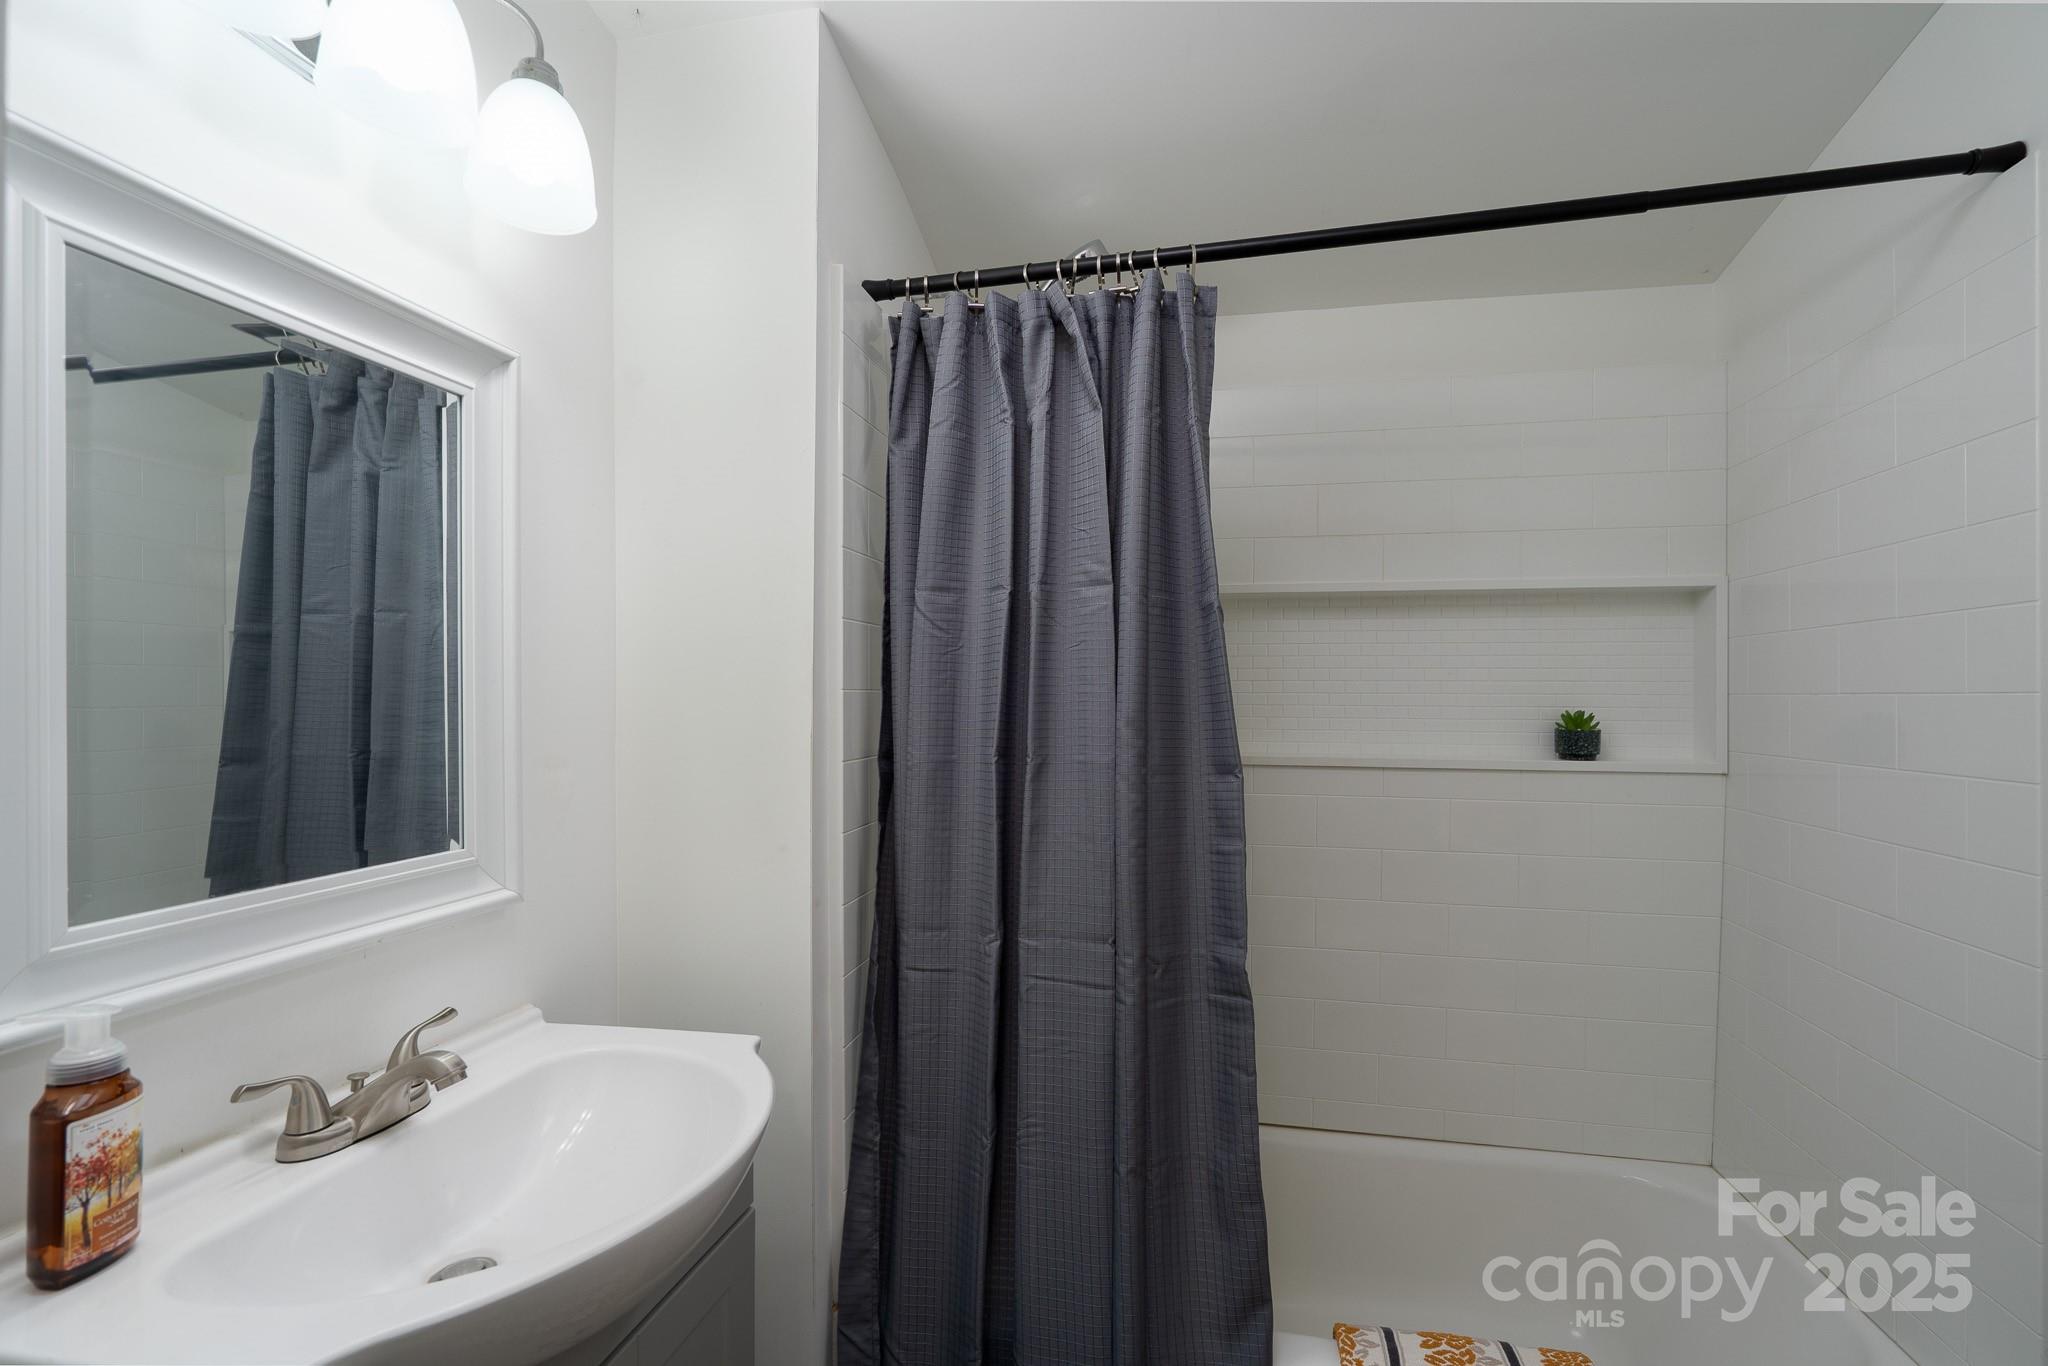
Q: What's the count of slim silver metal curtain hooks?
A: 12